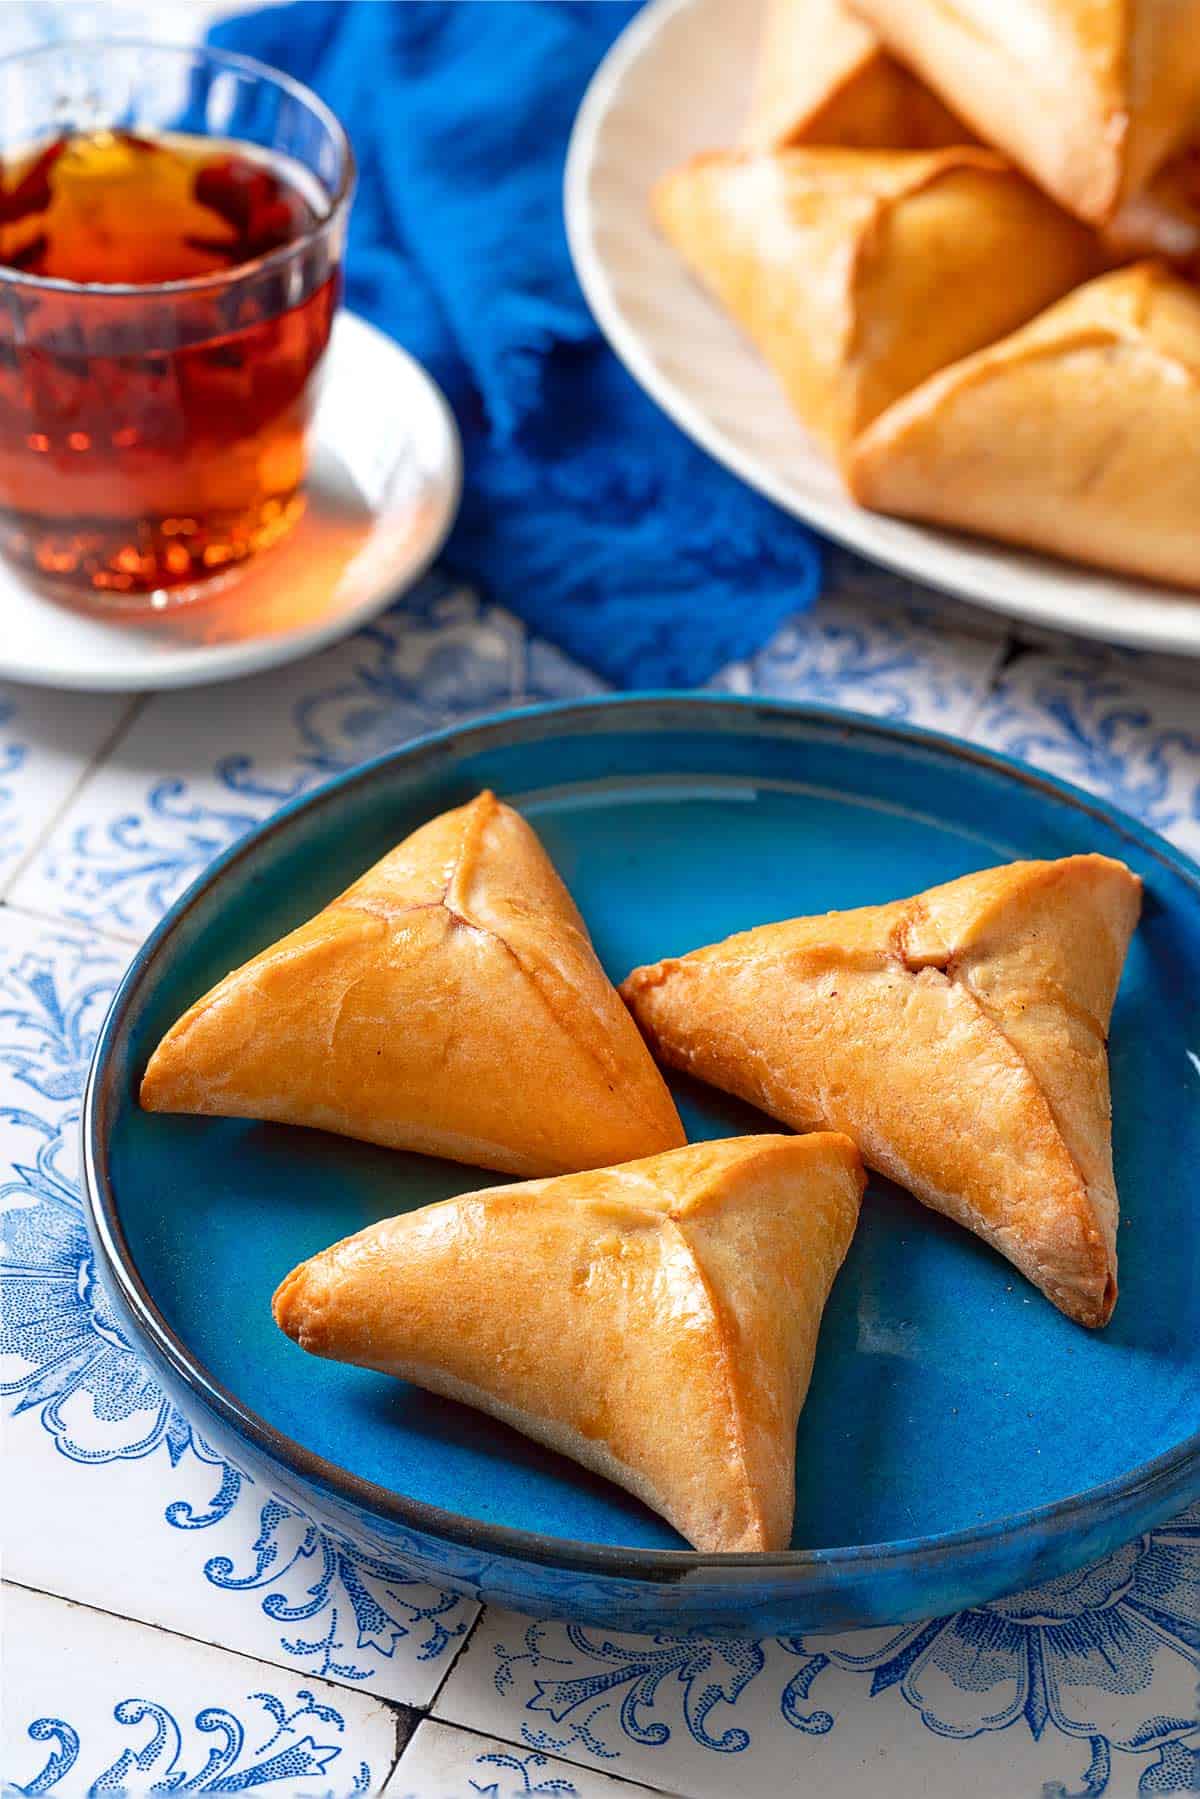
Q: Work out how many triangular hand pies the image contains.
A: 7